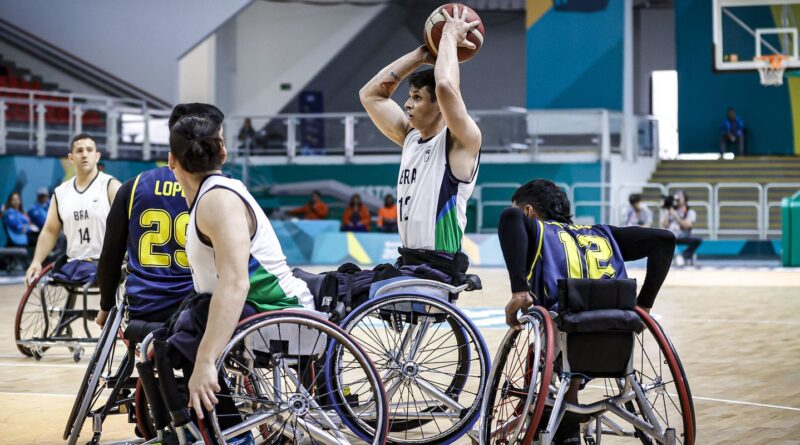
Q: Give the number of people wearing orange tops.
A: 3